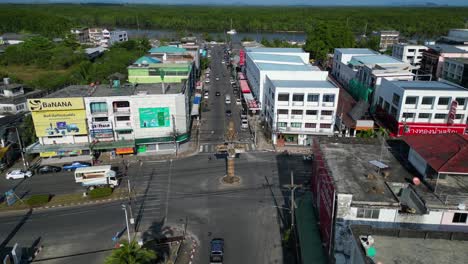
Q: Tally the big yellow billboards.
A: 1